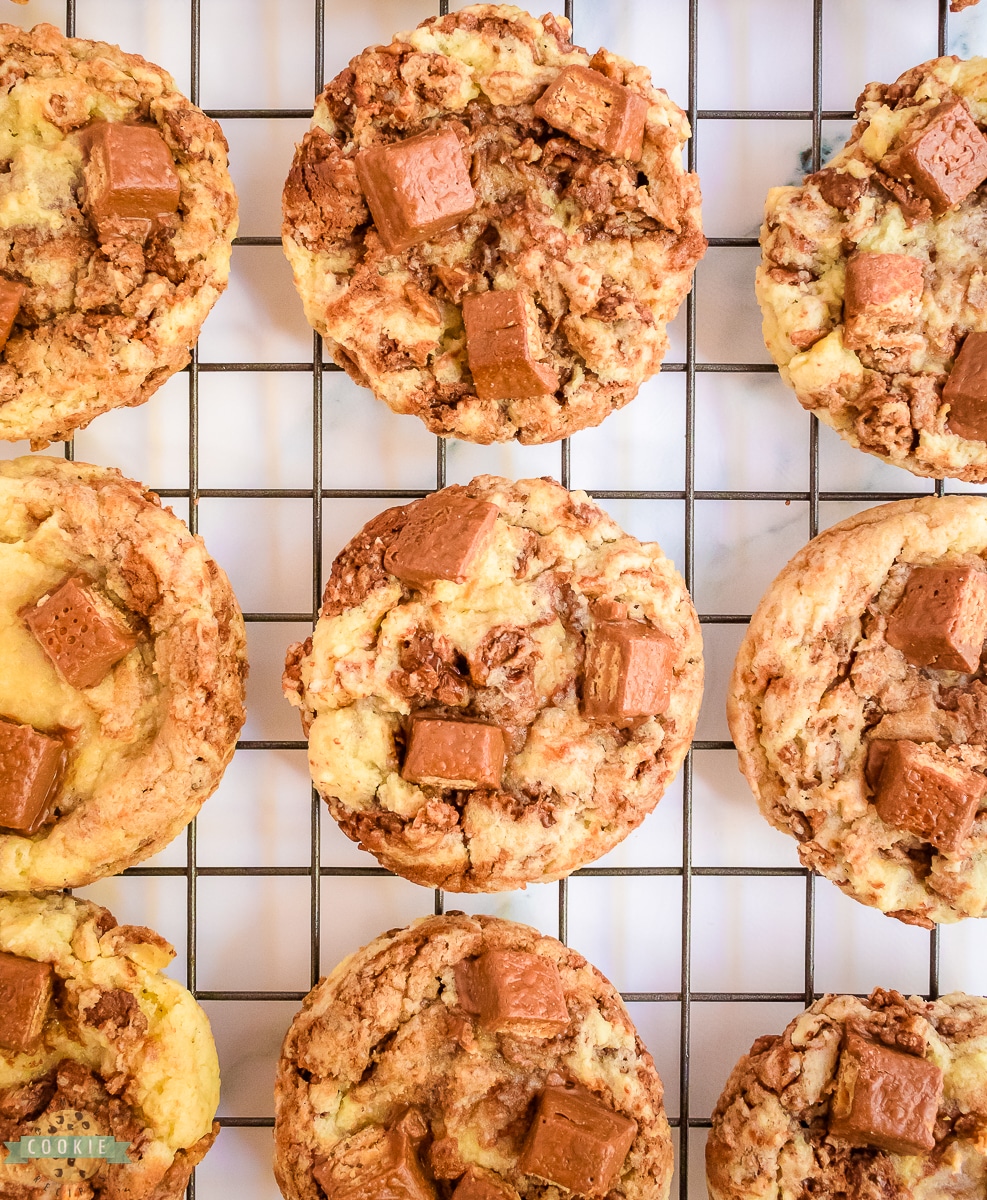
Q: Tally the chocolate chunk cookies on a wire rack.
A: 9